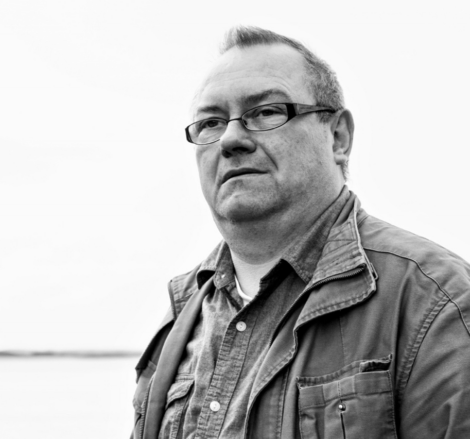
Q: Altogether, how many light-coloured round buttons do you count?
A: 2